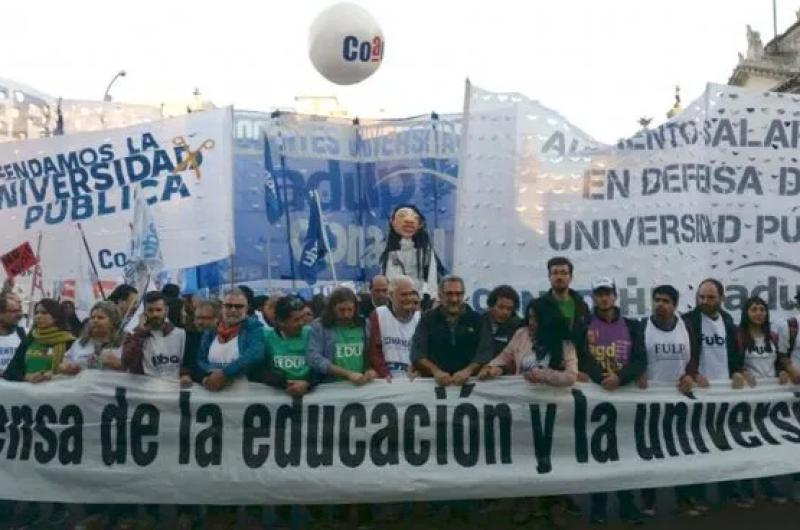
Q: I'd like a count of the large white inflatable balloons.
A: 1